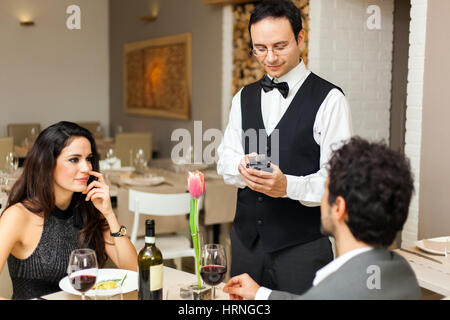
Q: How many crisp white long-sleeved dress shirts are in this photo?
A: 2